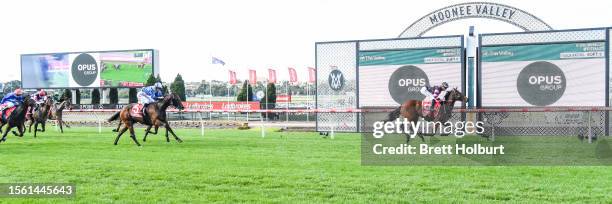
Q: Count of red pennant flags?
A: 5